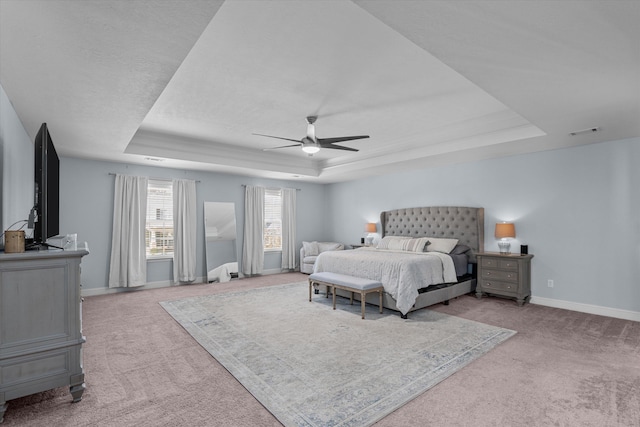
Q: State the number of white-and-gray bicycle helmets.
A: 0